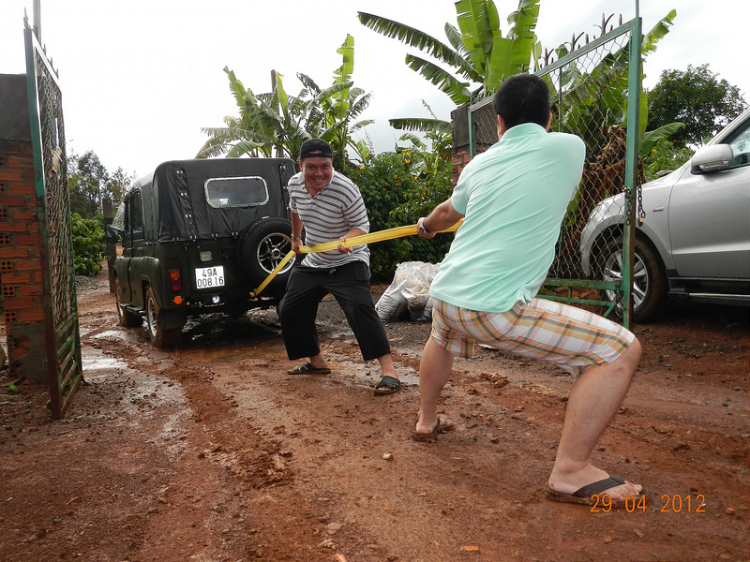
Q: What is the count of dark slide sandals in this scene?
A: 2